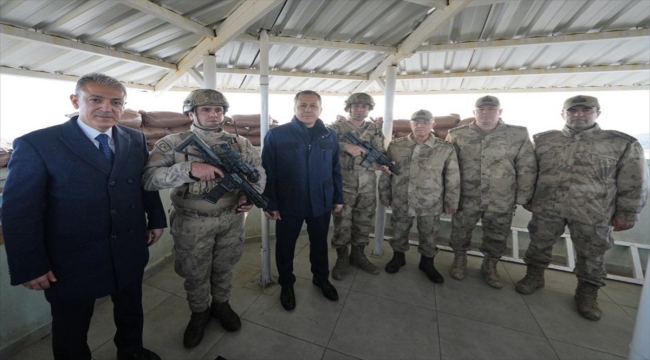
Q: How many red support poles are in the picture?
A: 0